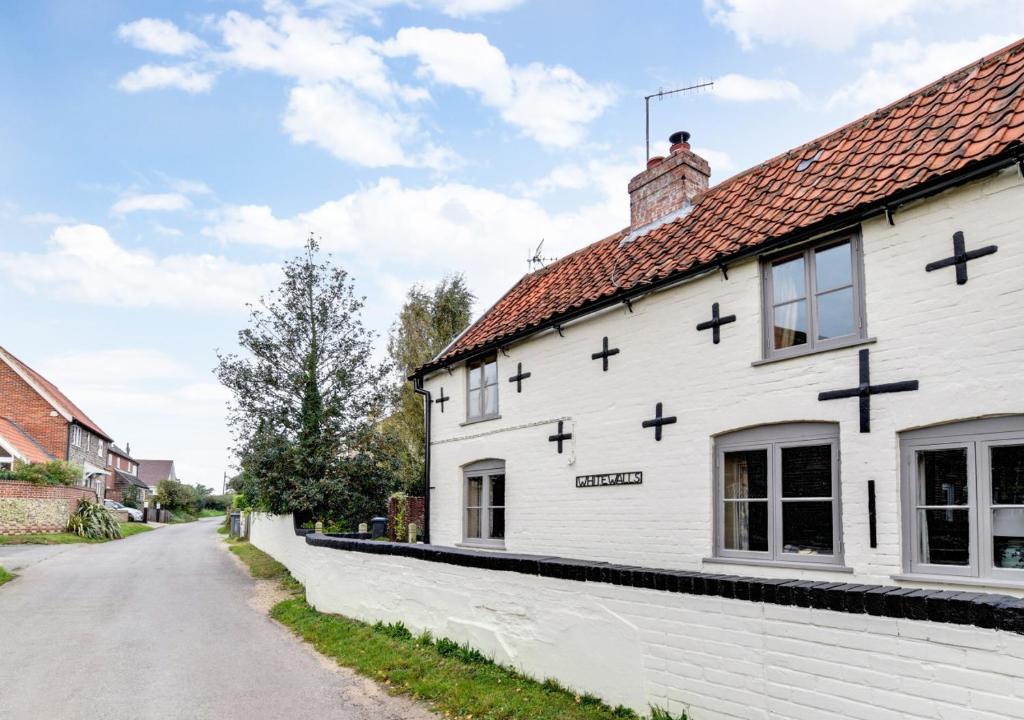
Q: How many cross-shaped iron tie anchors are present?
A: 8